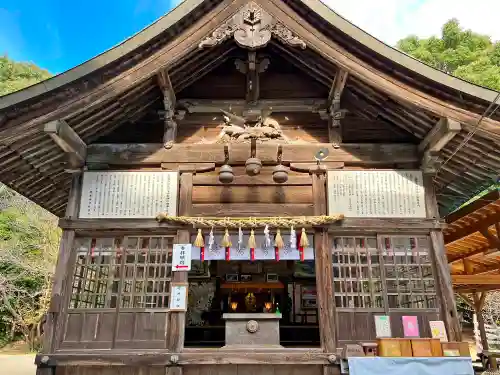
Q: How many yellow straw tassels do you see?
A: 5